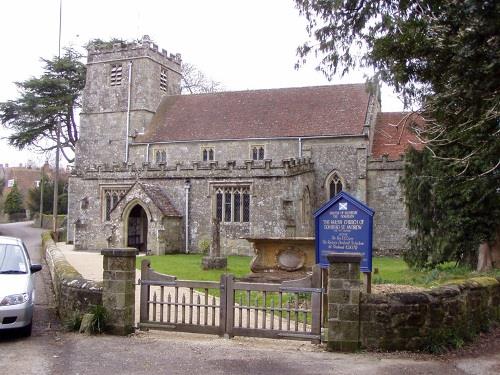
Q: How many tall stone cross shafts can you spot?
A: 1